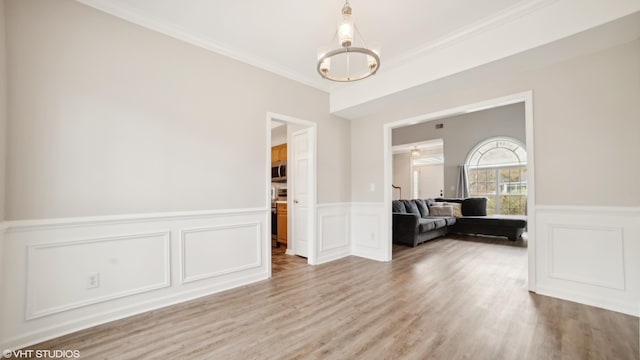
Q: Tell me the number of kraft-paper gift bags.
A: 0